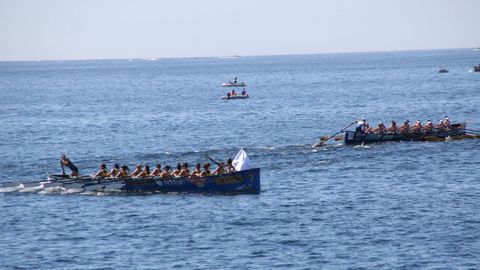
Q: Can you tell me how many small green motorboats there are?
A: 0